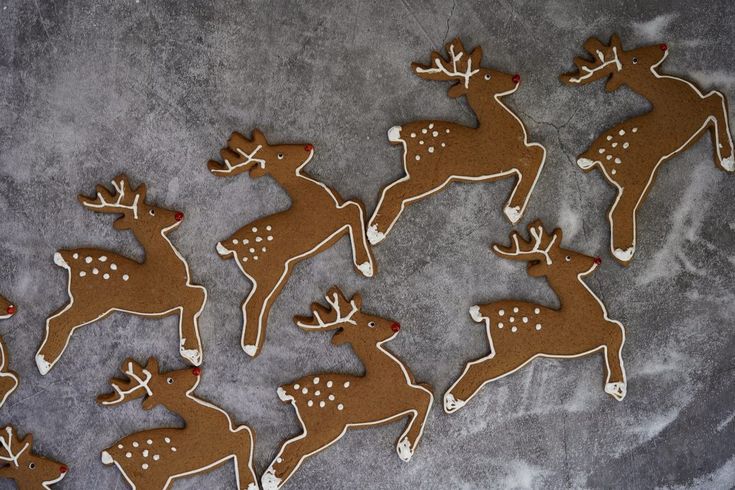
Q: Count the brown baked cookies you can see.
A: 9